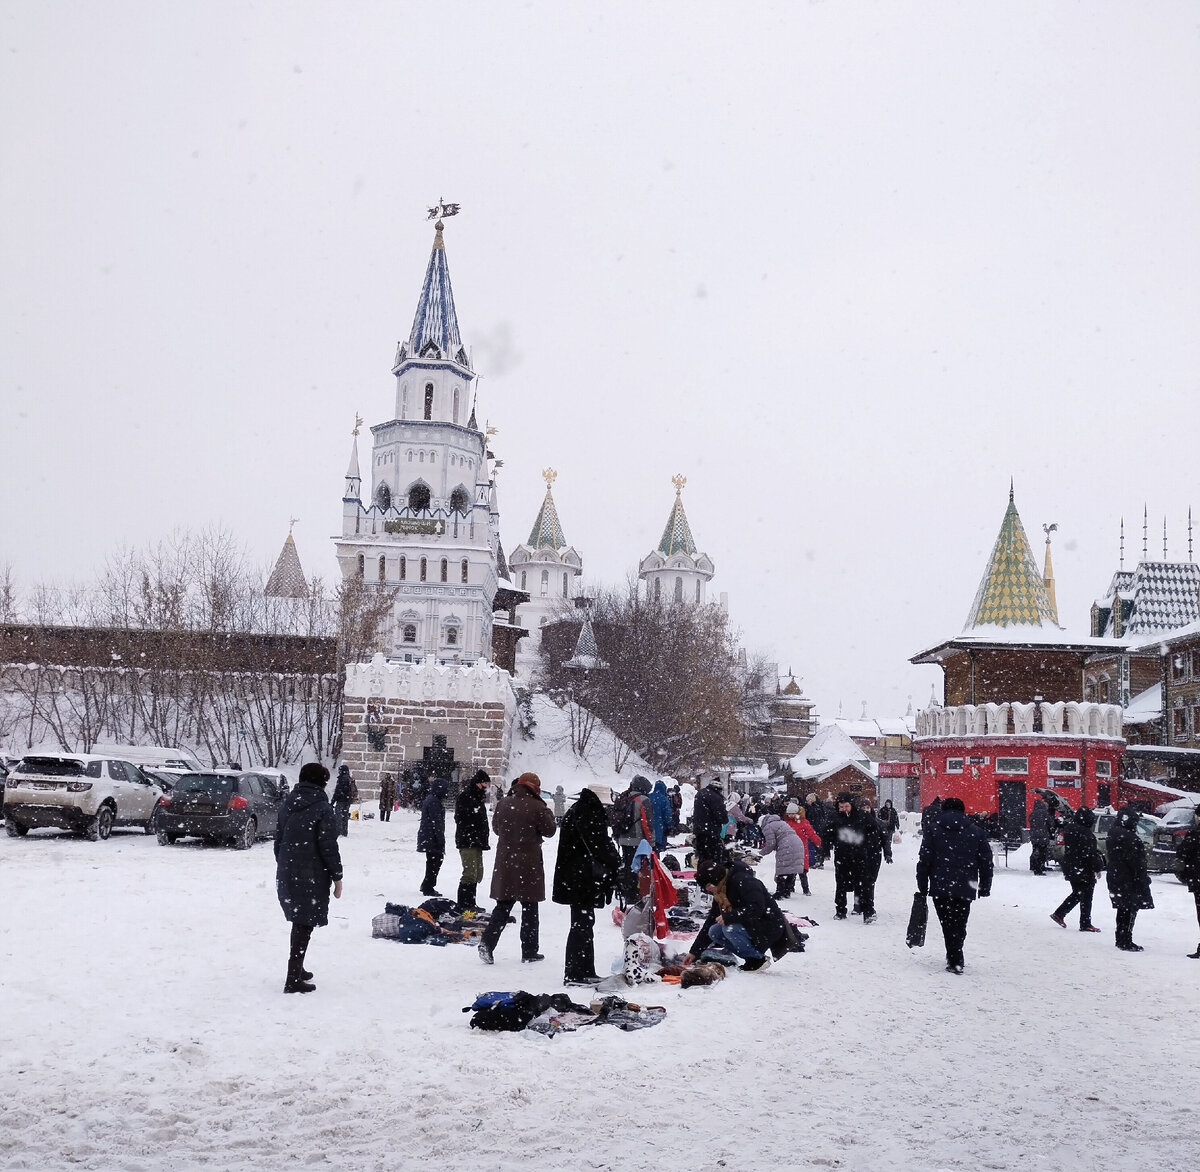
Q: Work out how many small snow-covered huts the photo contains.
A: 1